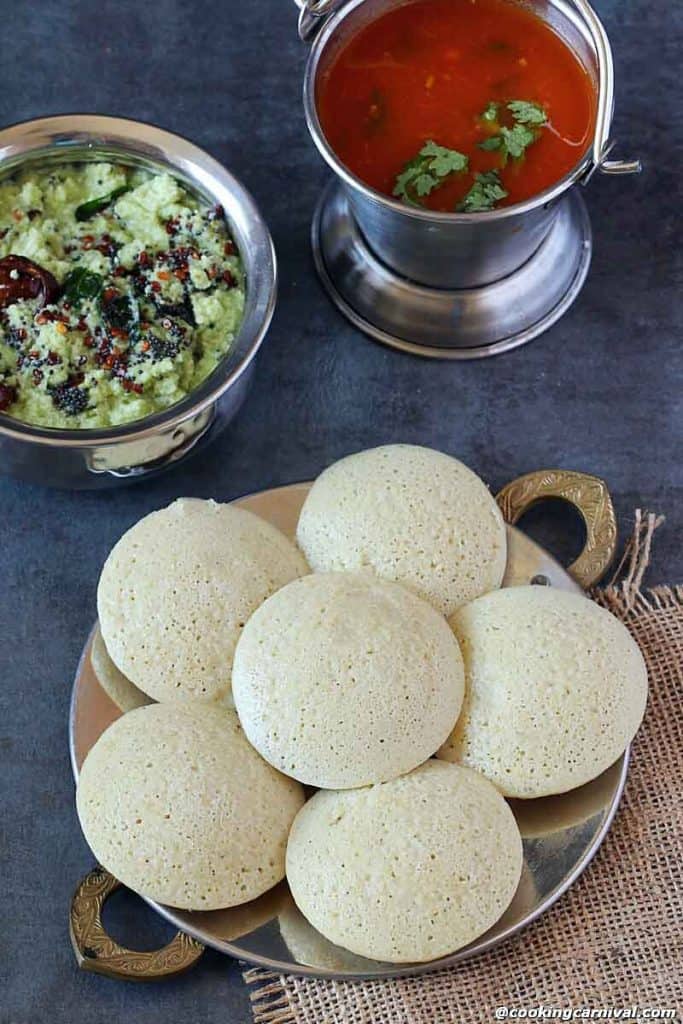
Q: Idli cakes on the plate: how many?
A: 6